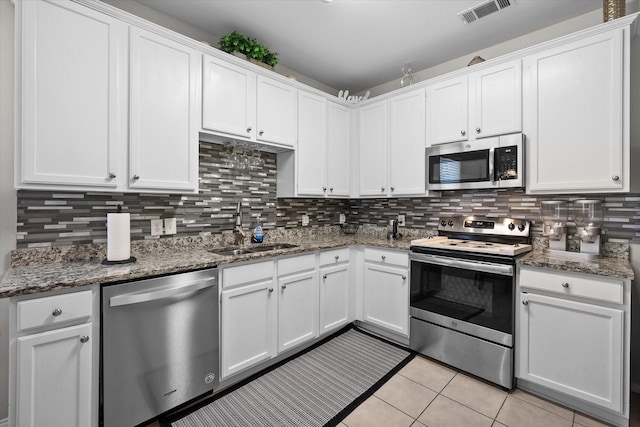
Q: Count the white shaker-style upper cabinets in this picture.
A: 11